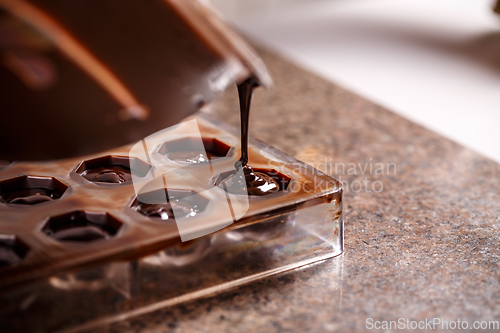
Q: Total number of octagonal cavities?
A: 7